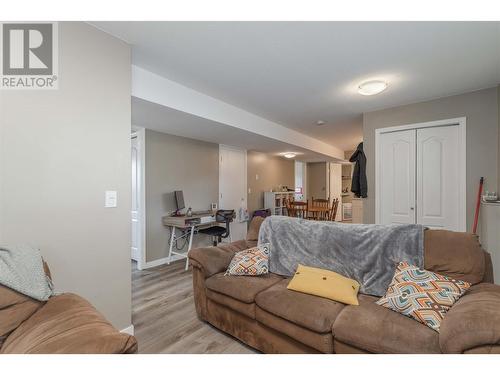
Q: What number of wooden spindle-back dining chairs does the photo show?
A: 4